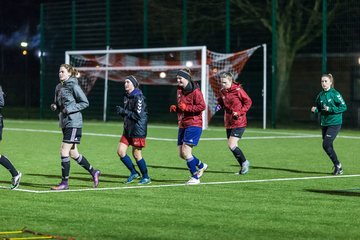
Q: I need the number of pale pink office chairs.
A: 0